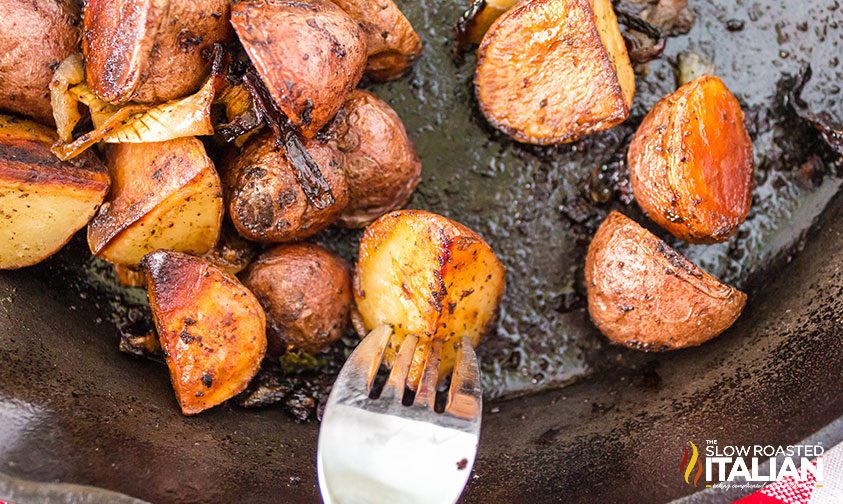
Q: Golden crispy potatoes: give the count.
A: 14